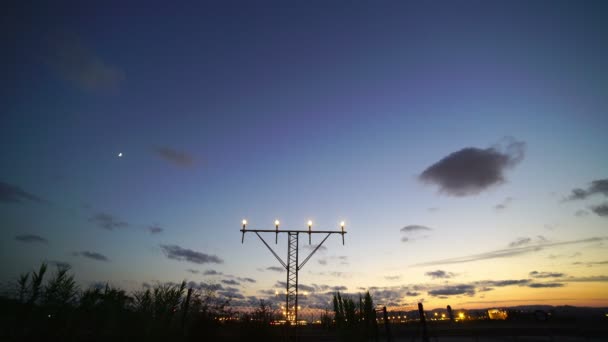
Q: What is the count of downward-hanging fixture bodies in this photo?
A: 4